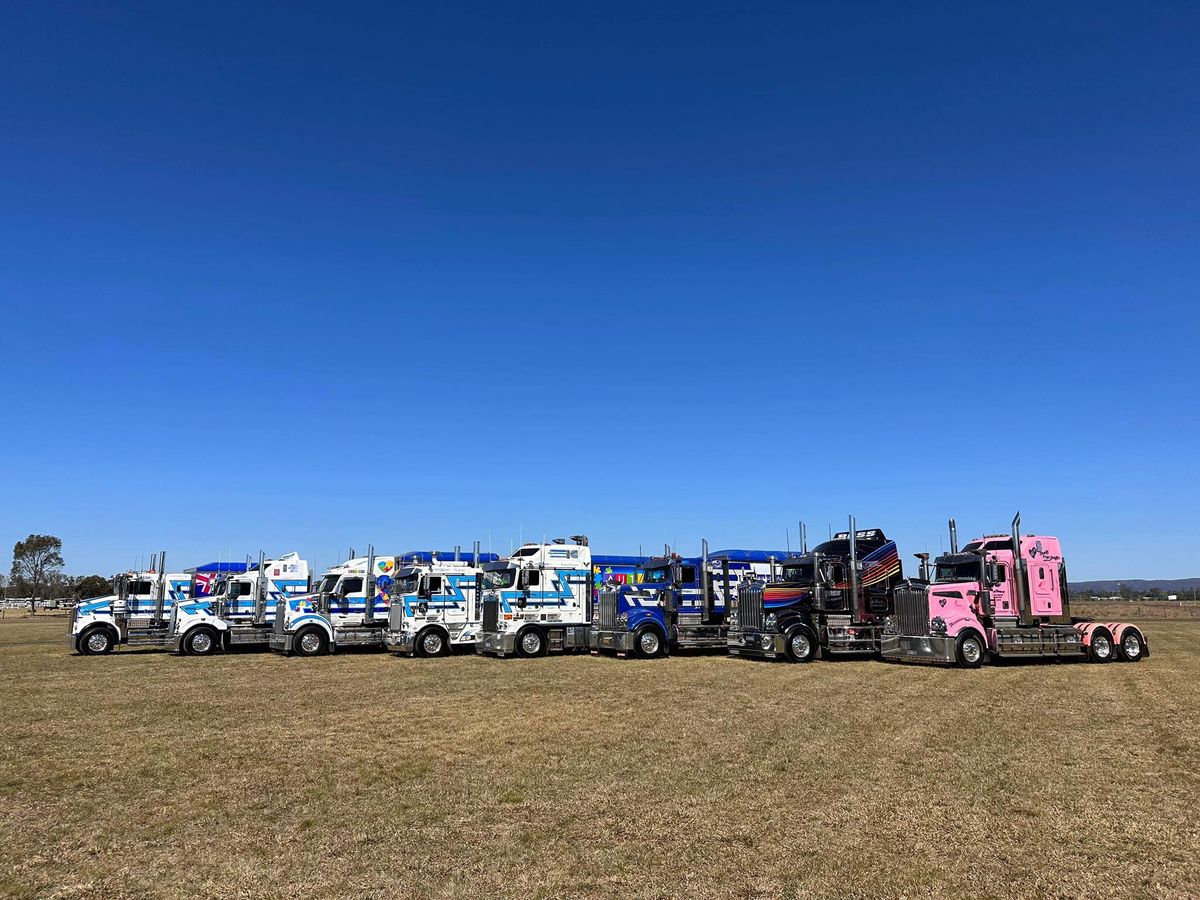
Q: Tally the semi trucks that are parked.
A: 8